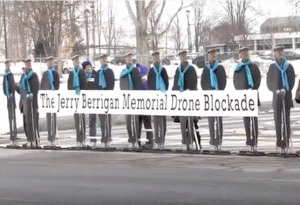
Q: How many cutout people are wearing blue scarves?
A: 11